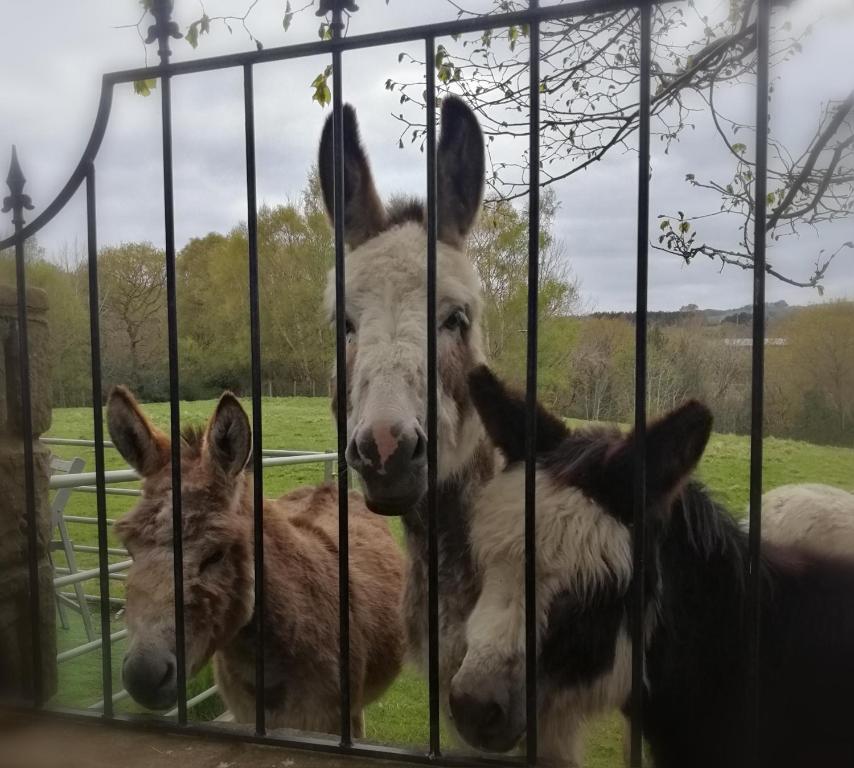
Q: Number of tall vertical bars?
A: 9